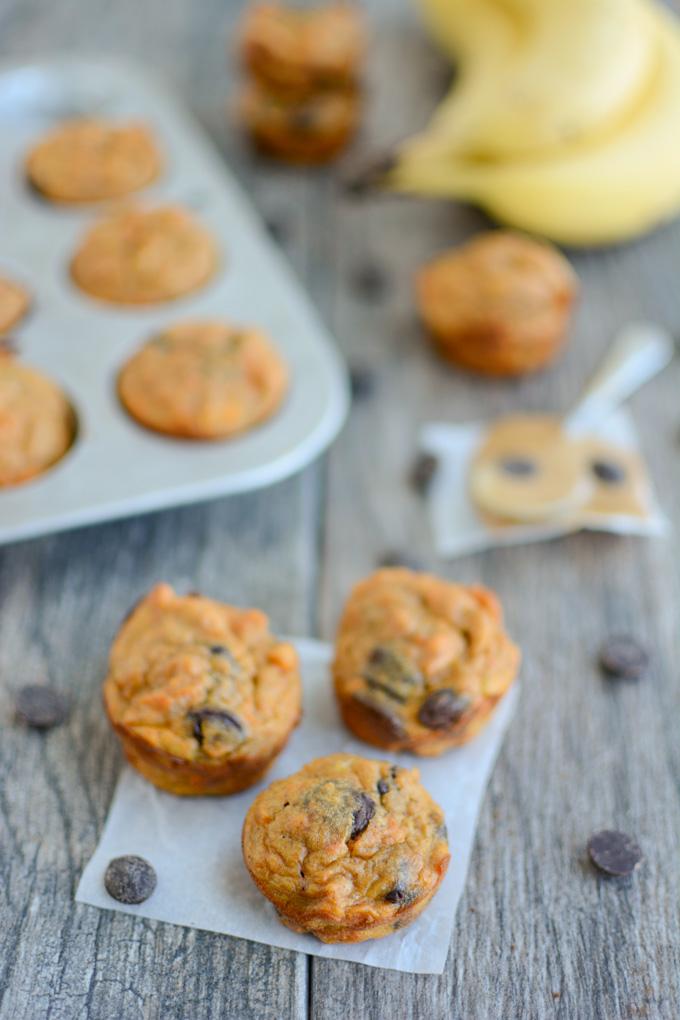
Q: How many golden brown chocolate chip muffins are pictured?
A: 11